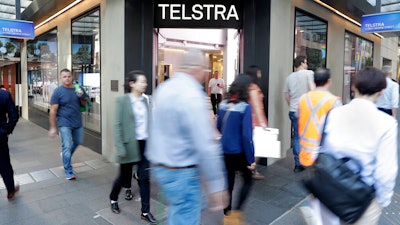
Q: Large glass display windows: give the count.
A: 4